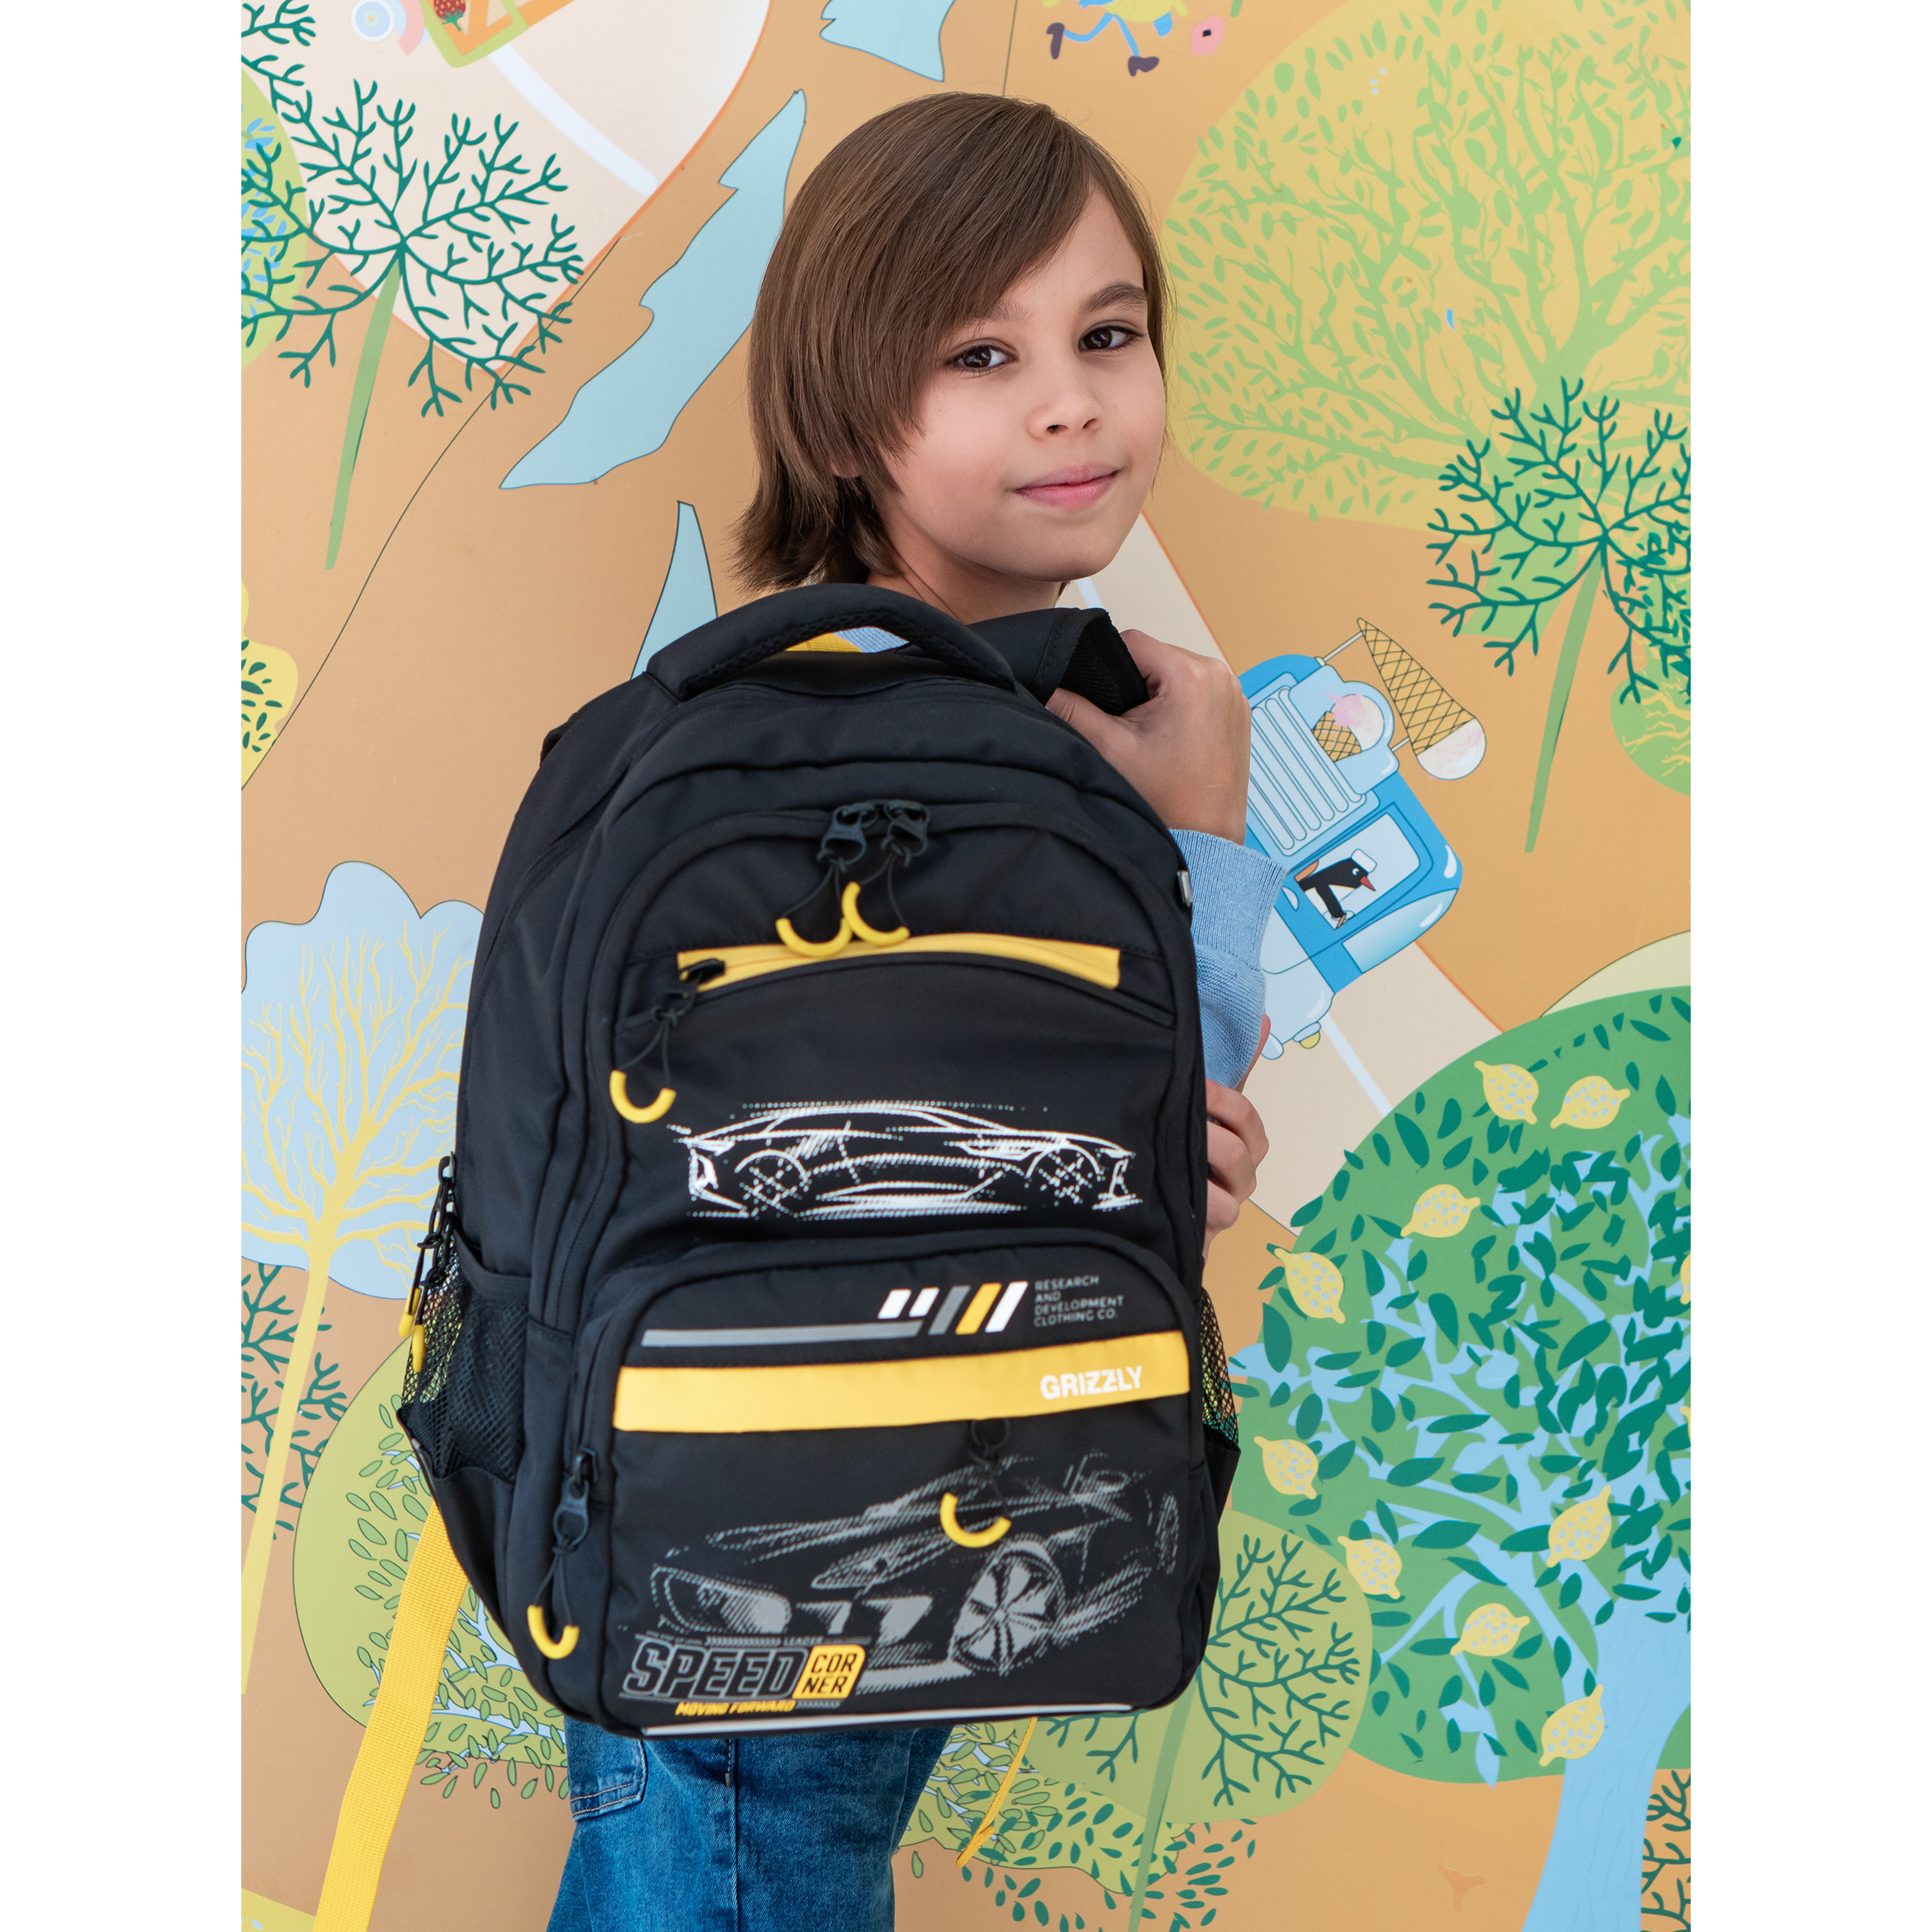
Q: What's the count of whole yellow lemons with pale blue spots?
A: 9